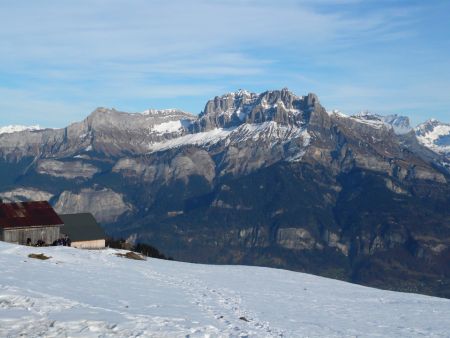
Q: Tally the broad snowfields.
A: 1